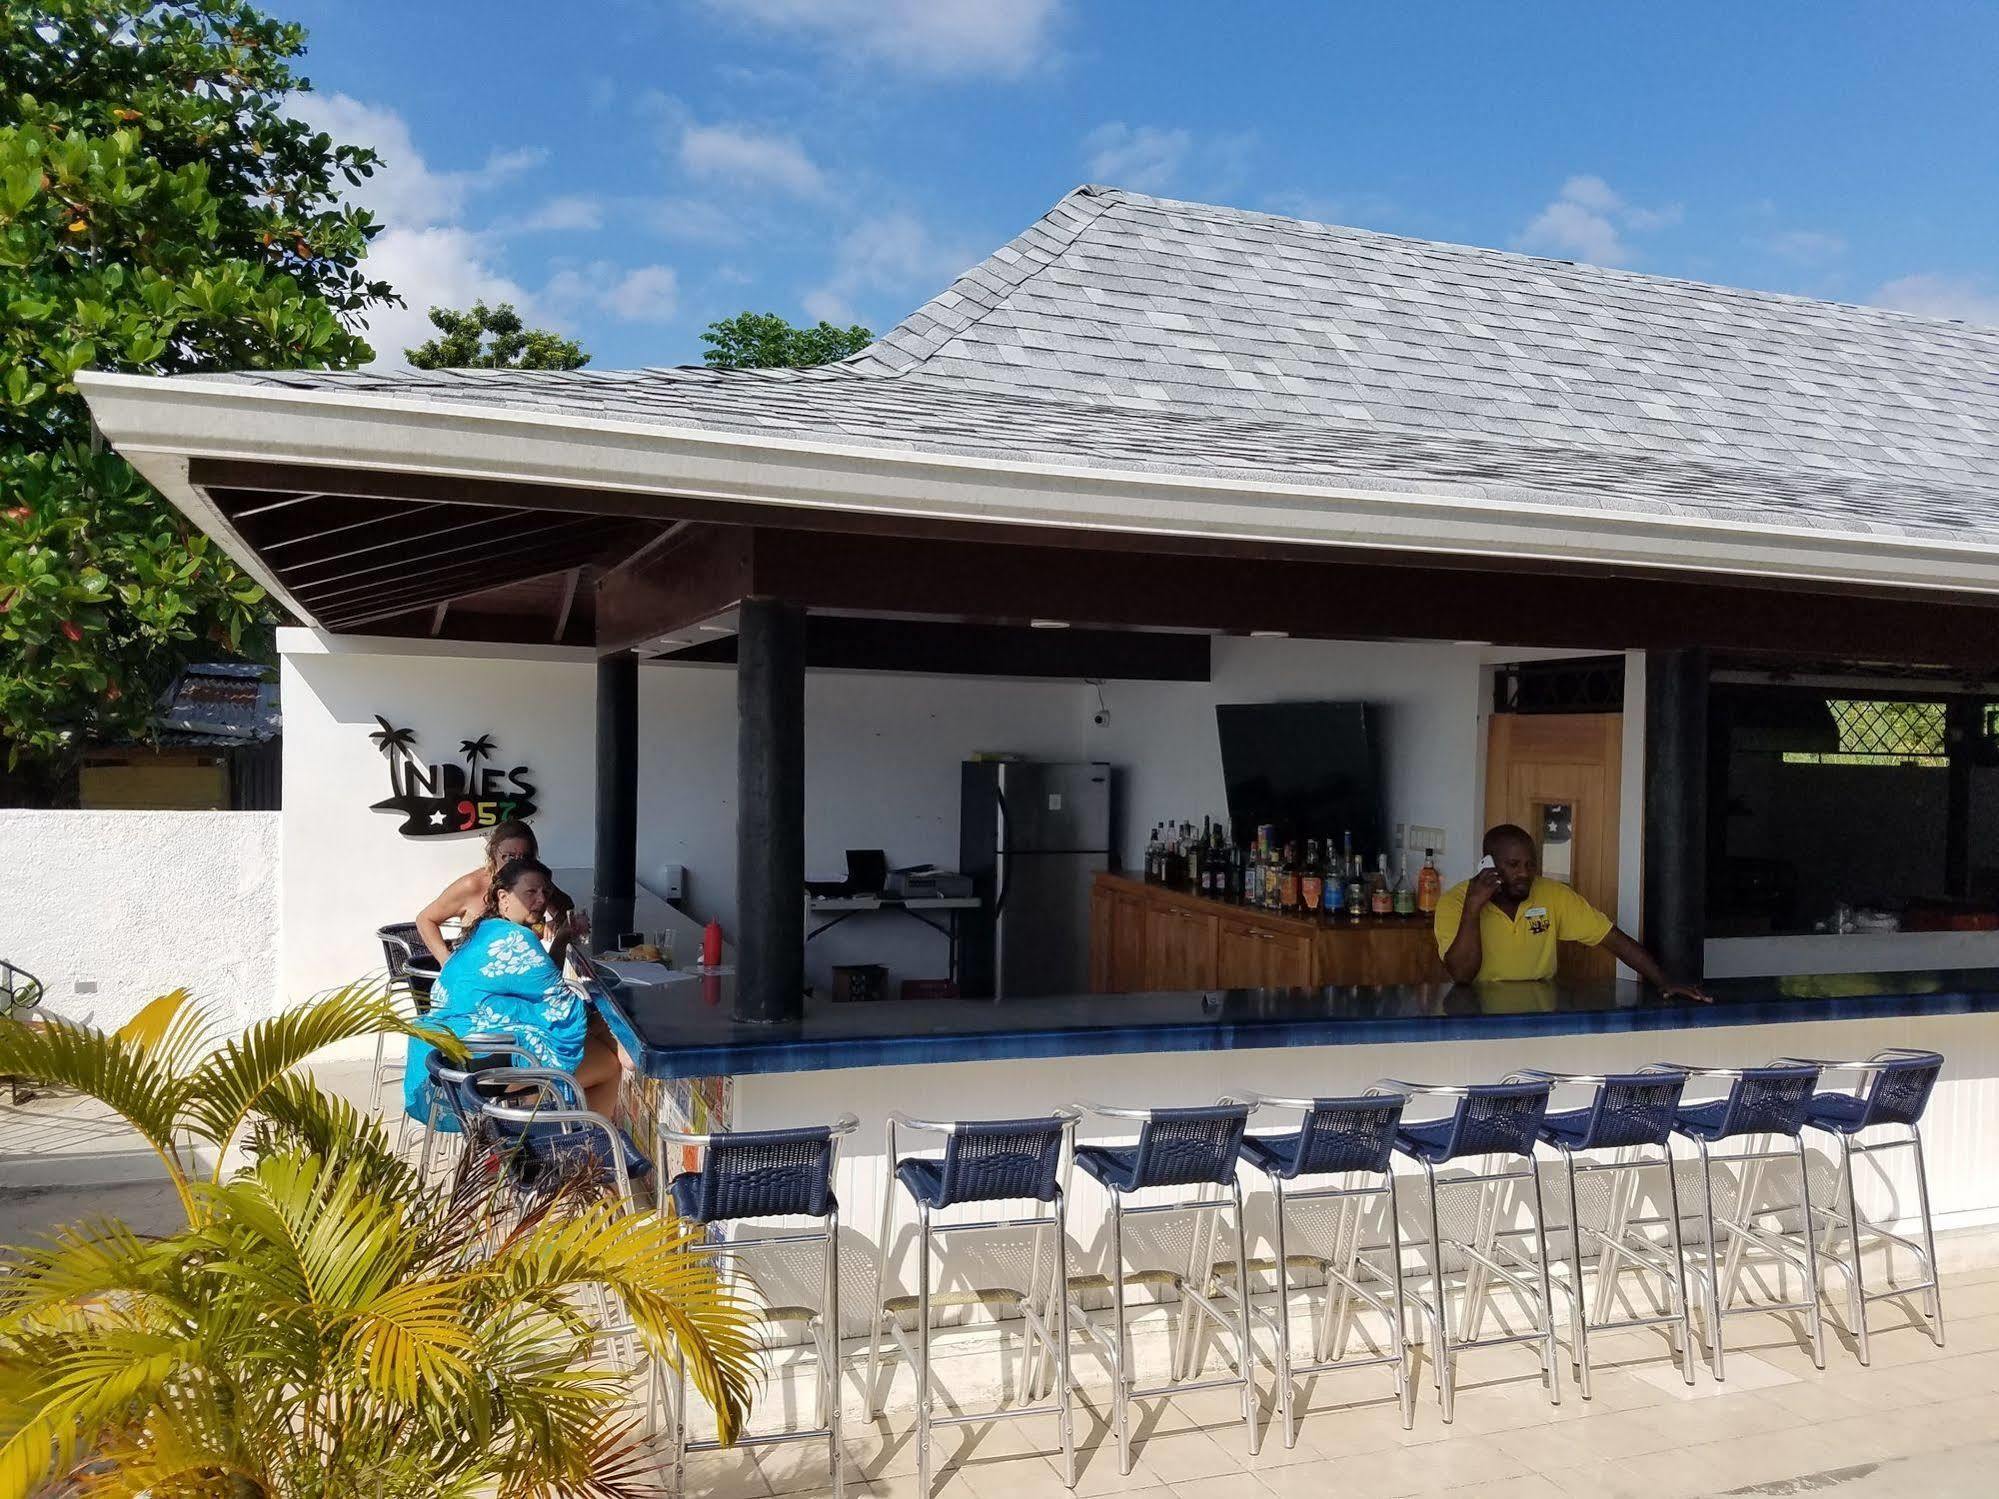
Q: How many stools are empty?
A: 10